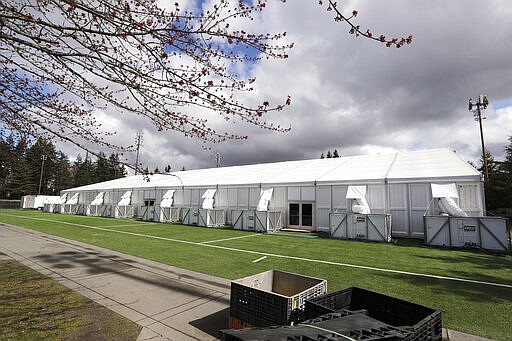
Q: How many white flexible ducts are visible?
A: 9